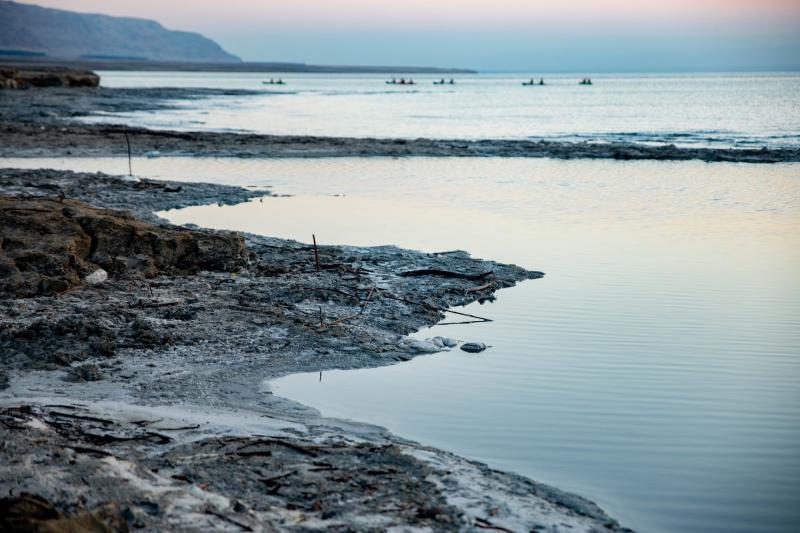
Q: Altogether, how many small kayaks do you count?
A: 5